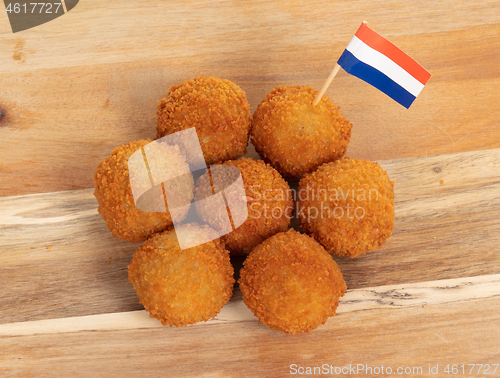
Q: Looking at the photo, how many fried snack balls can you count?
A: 7